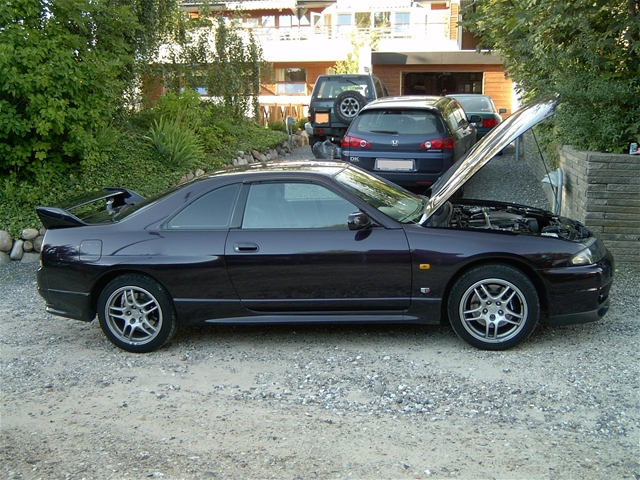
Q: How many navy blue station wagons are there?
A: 1